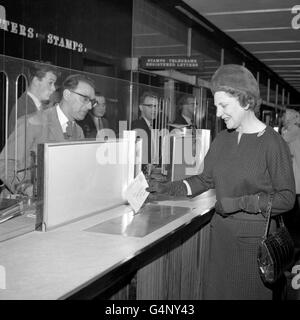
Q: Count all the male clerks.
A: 5